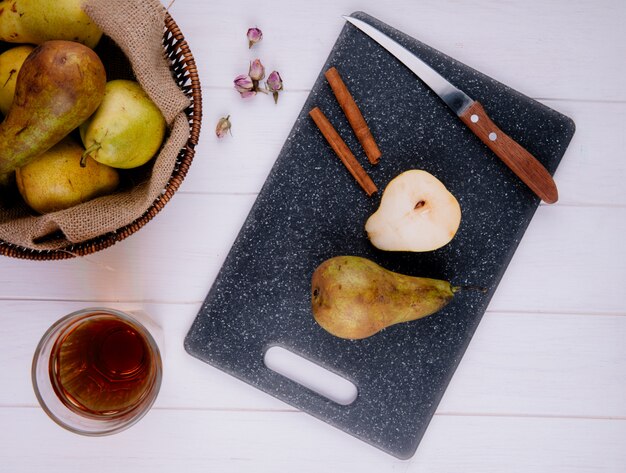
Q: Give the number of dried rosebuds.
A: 5